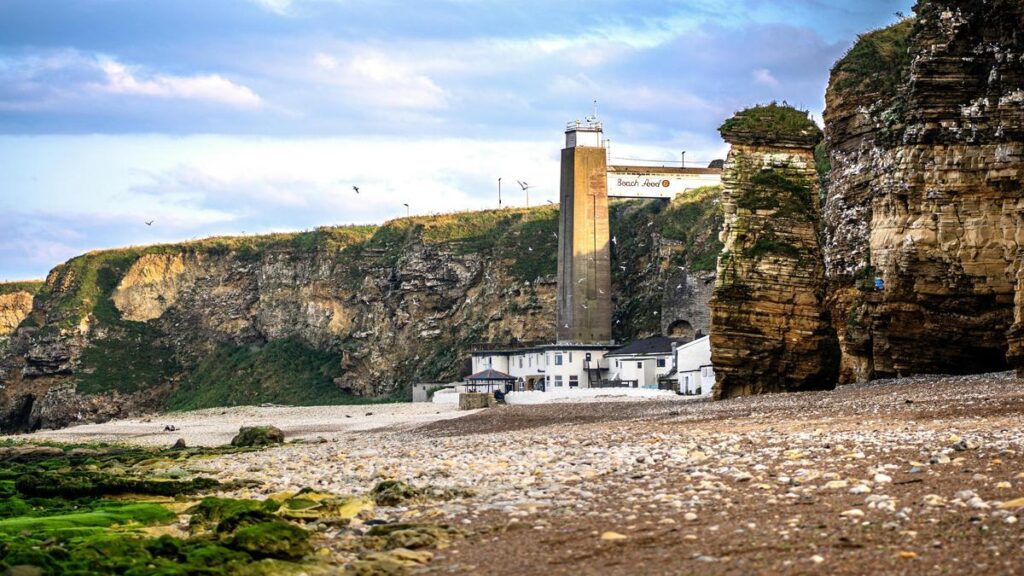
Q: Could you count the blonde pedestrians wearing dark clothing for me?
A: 0